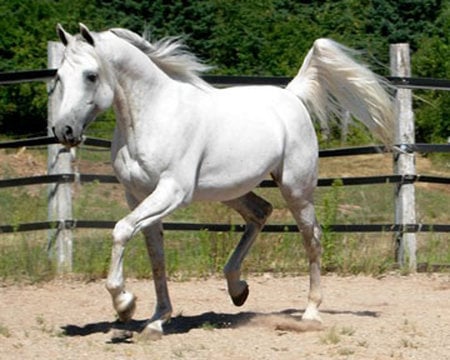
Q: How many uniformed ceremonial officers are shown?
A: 0